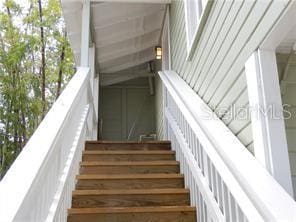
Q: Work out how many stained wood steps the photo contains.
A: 6